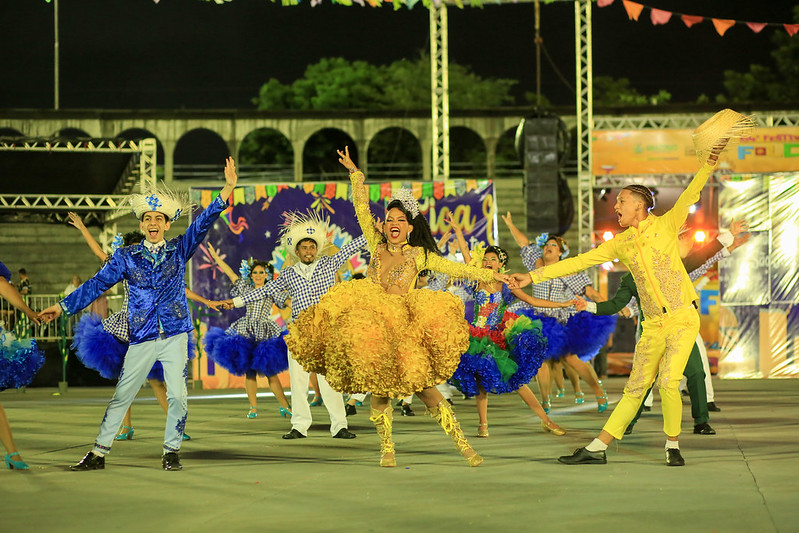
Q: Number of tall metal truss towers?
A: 2